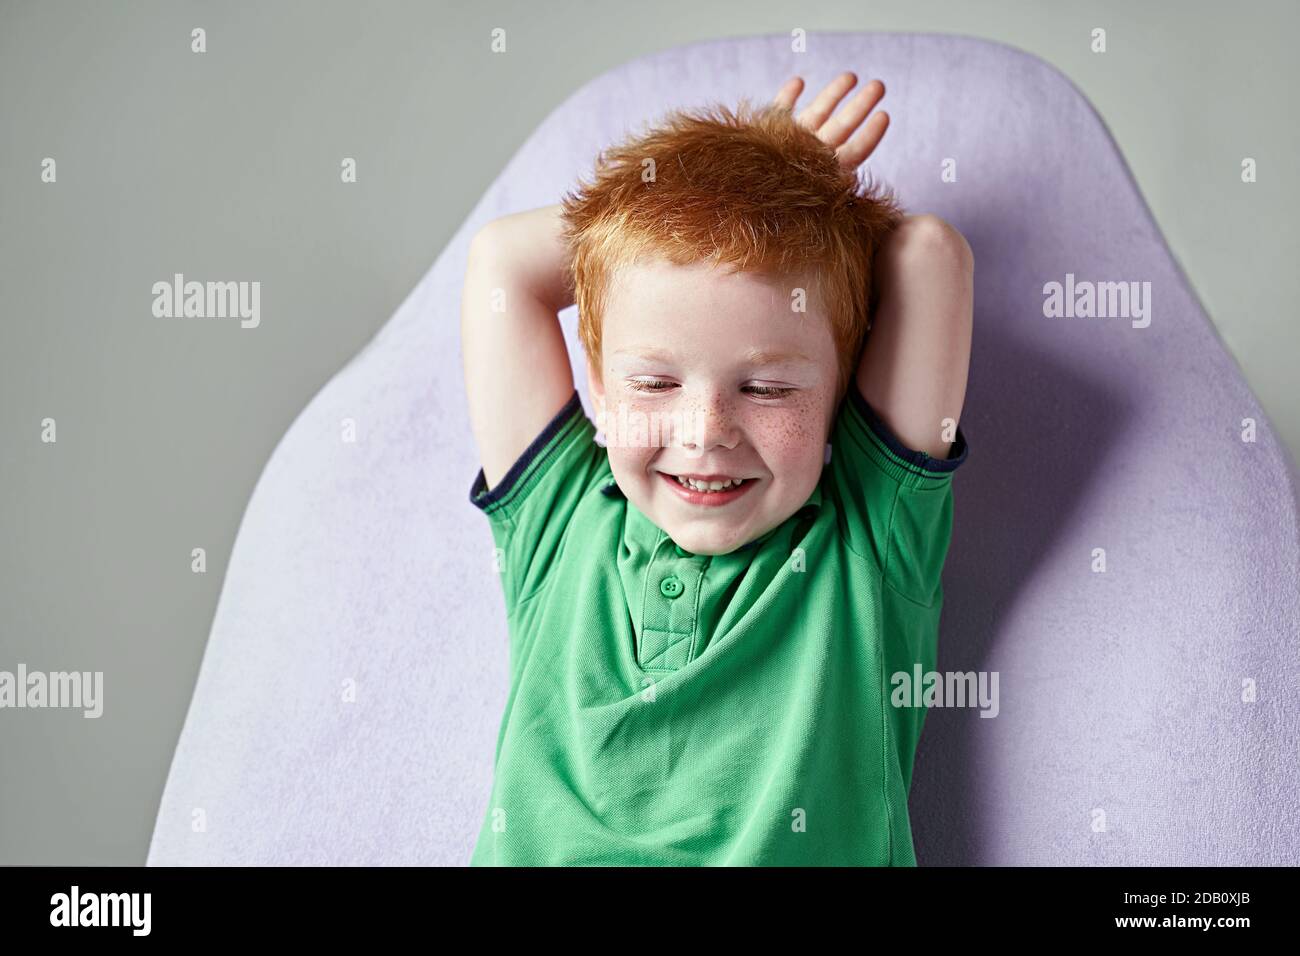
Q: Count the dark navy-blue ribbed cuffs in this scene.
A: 2